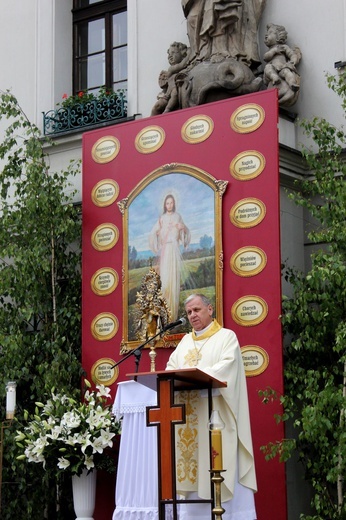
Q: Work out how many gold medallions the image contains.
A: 14